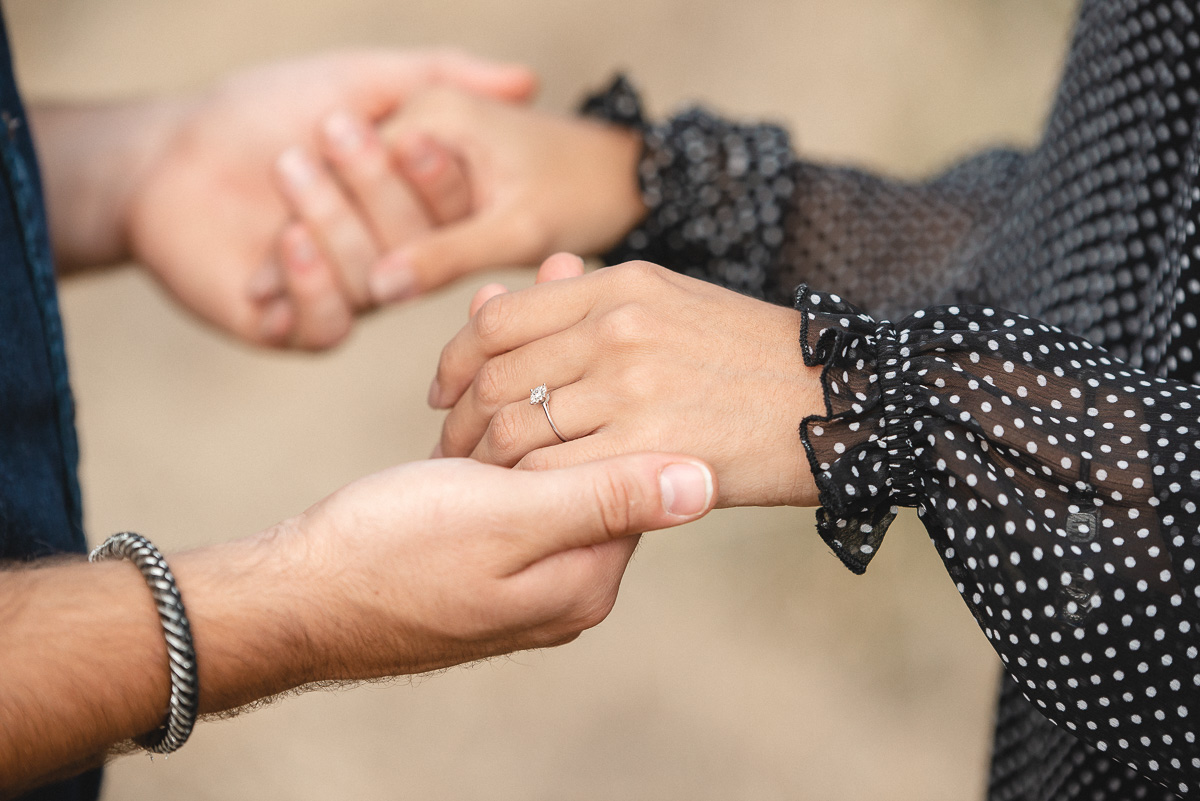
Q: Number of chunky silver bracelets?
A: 1